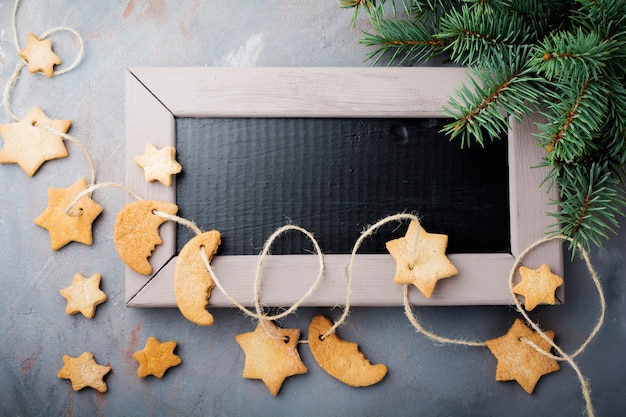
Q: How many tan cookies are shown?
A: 14